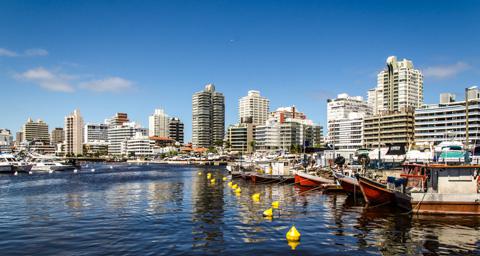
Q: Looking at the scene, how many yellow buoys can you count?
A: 11